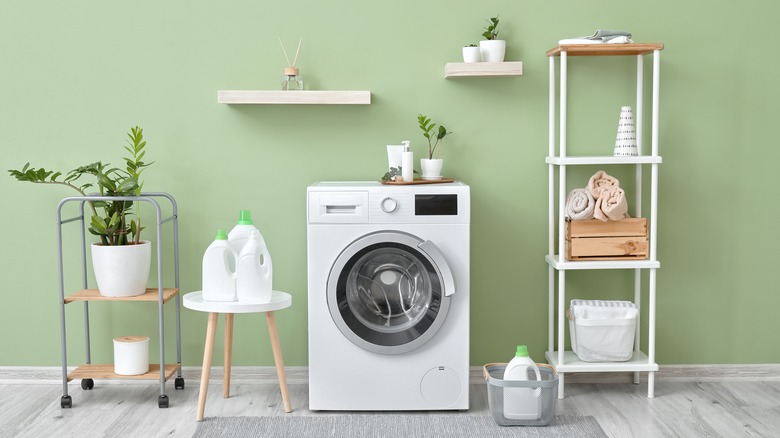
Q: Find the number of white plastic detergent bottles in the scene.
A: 4